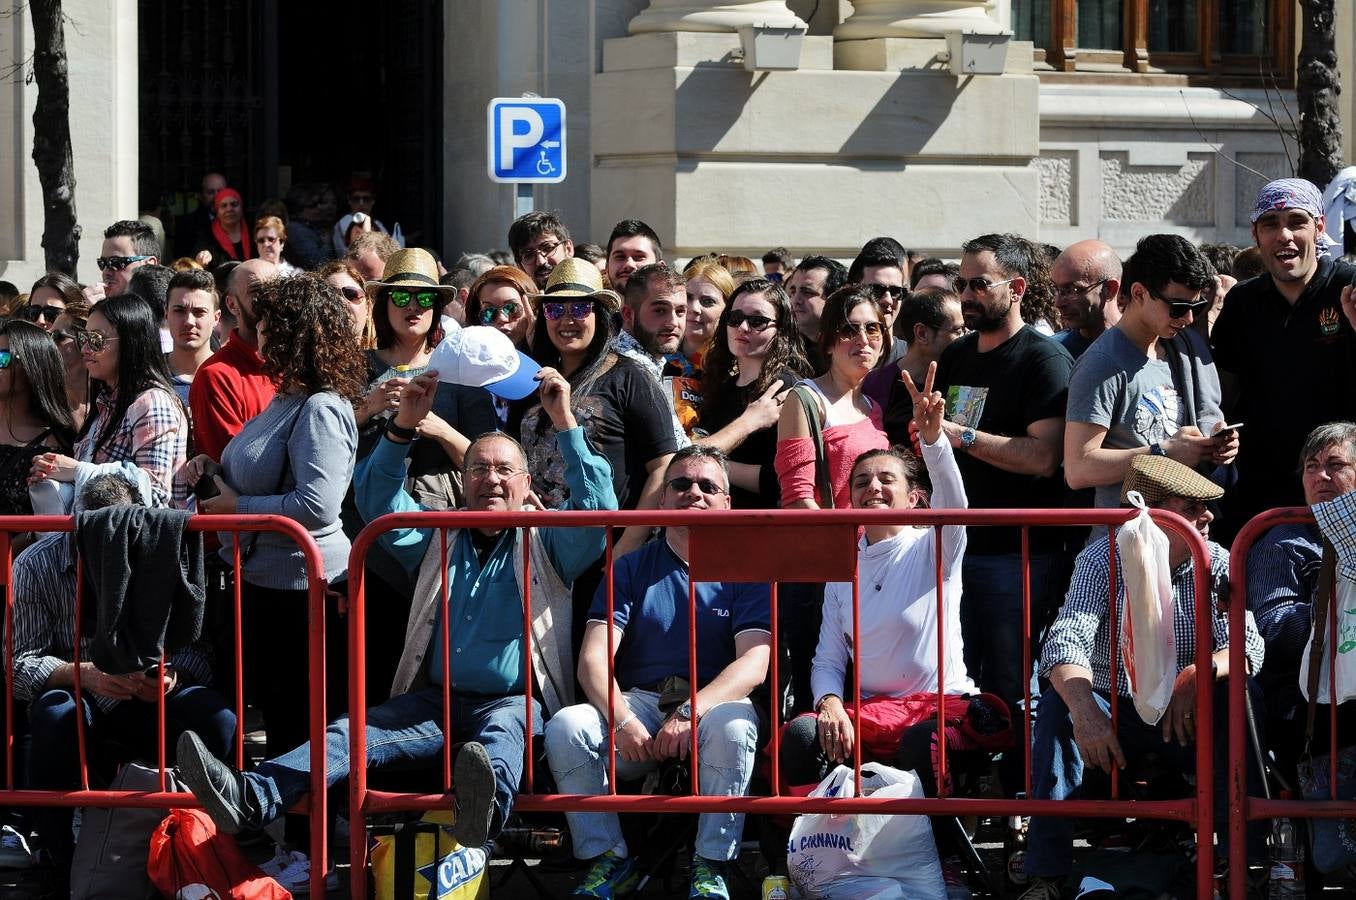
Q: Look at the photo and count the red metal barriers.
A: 3